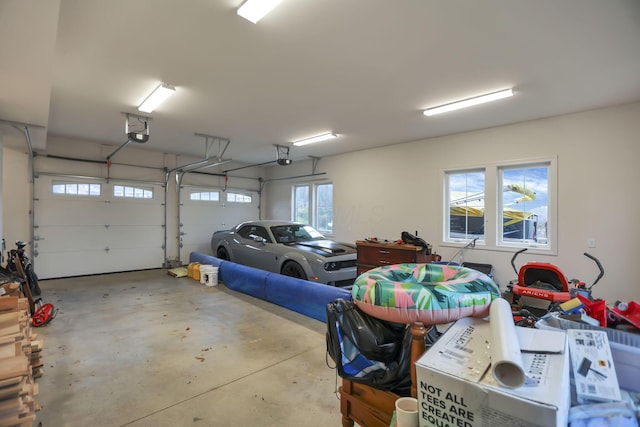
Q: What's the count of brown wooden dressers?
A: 1